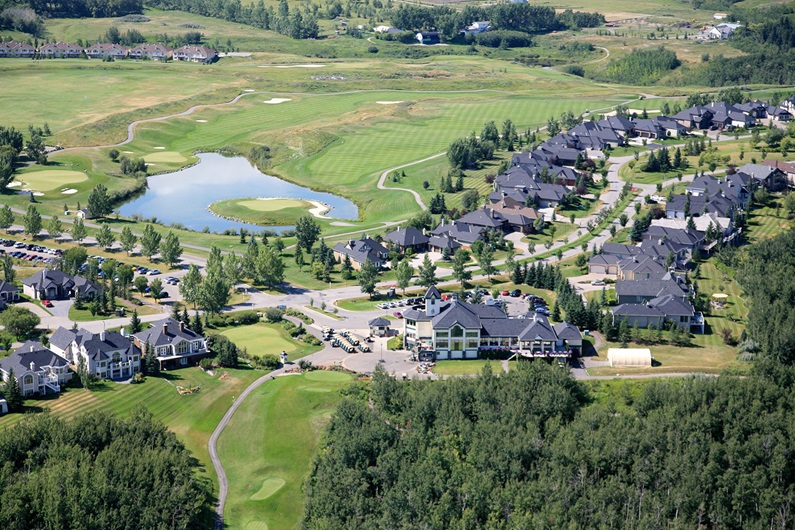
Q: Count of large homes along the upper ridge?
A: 5